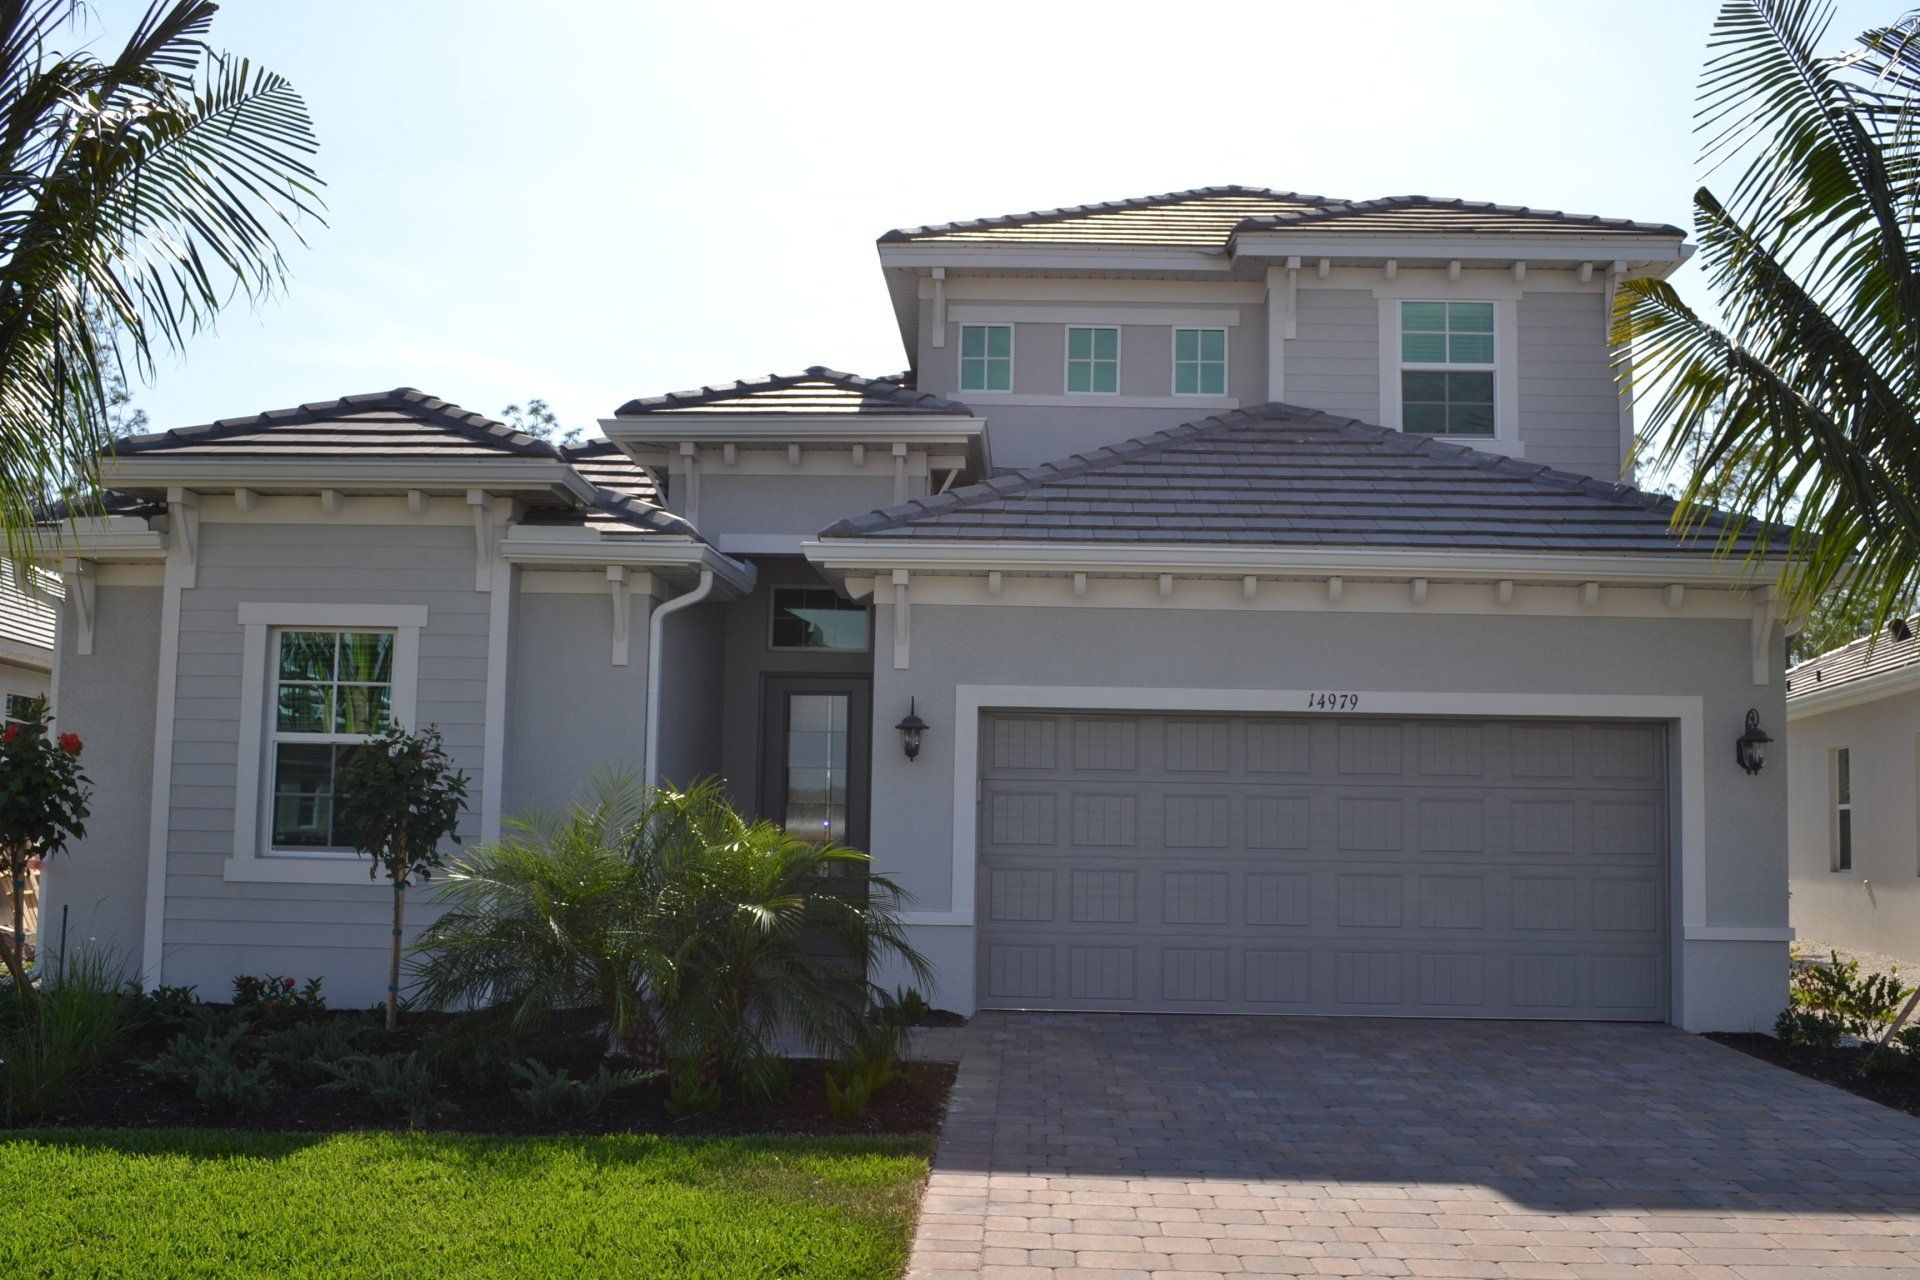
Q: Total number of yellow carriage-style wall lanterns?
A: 0